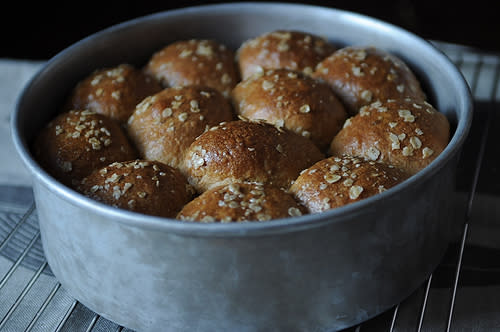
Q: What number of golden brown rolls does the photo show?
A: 12